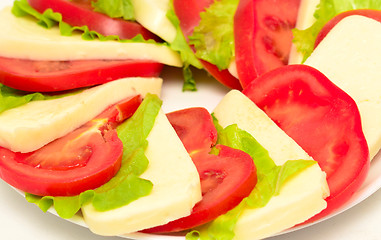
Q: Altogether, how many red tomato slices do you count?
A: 8